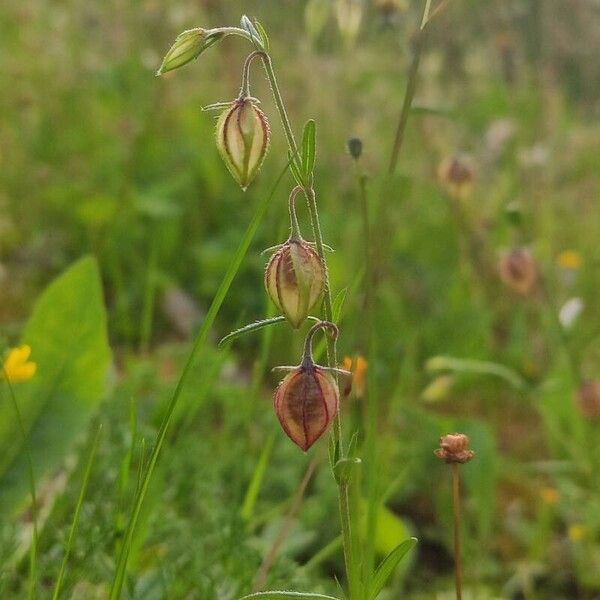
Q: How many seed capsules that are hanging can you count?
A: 3